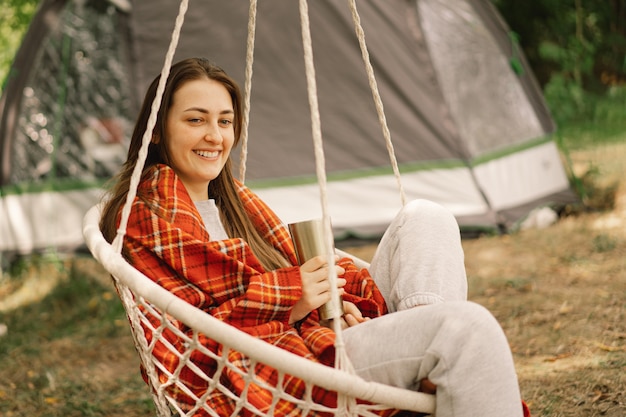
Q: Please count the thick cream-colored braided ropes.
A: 4